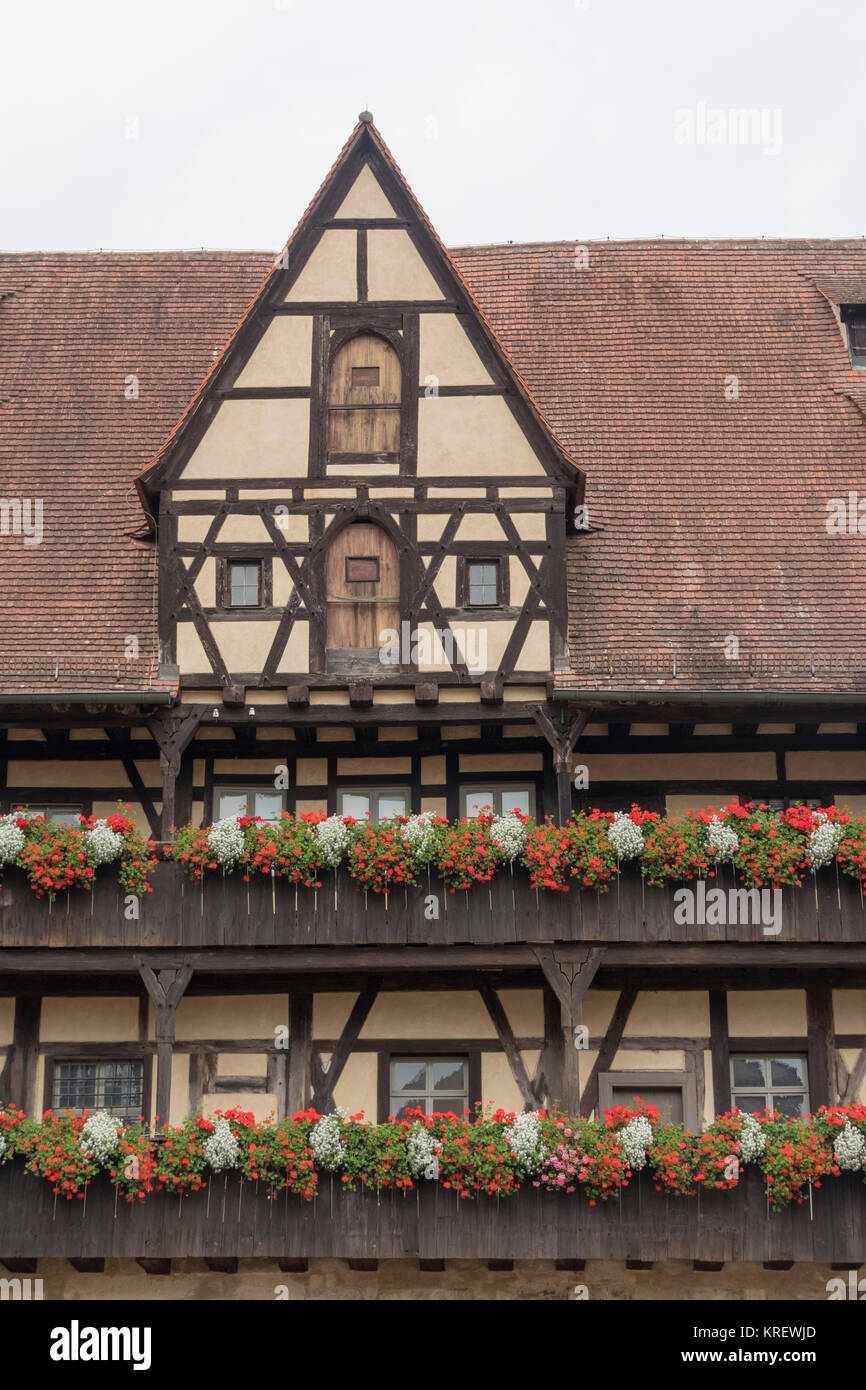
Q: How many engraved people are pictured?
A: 0